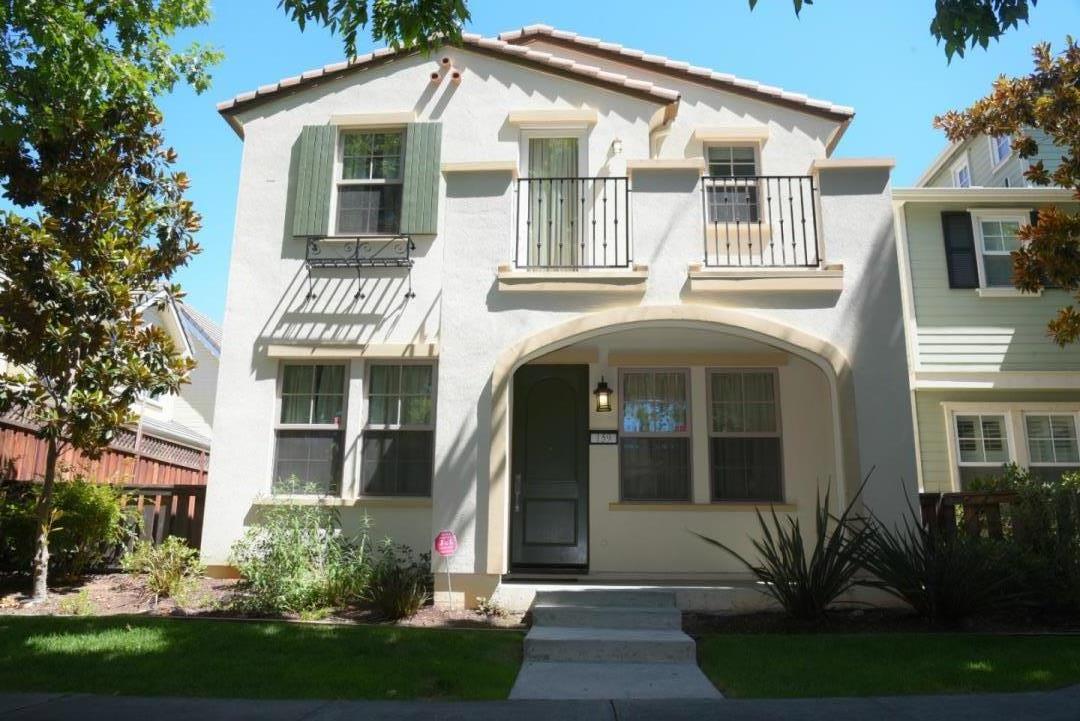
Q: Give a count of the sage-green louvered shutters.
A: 2